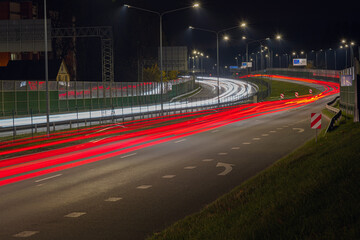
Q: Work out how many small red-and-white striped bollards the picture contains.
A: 3